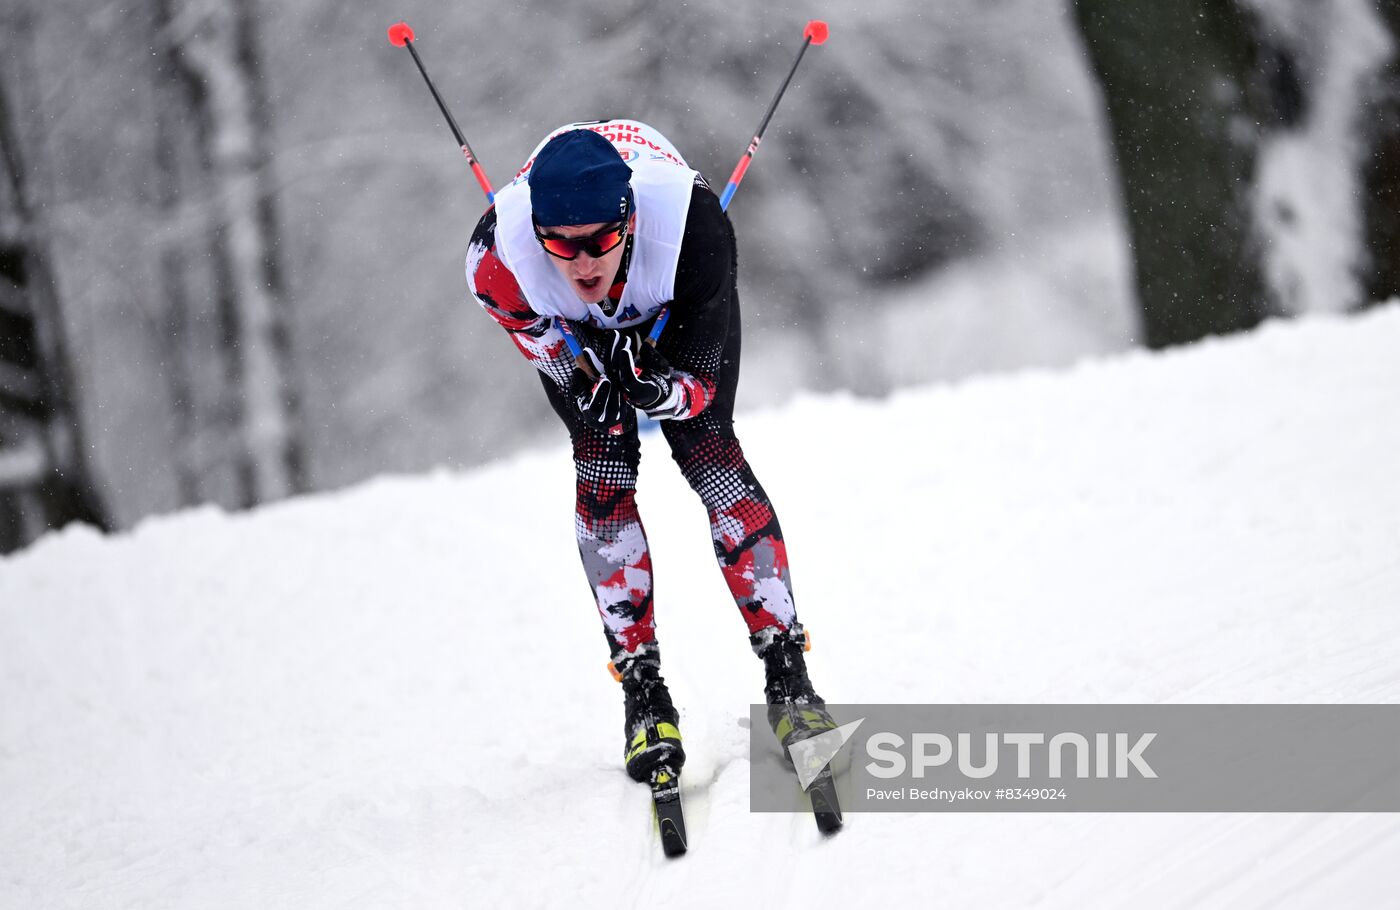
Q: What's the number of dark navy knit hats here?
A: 1